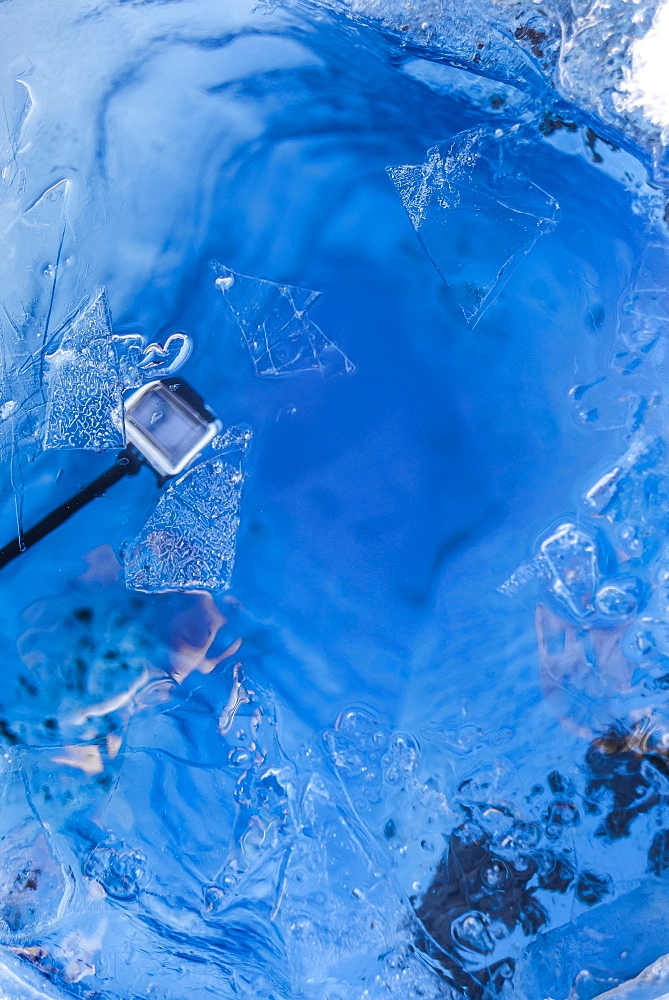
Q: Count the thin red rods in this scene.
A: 0